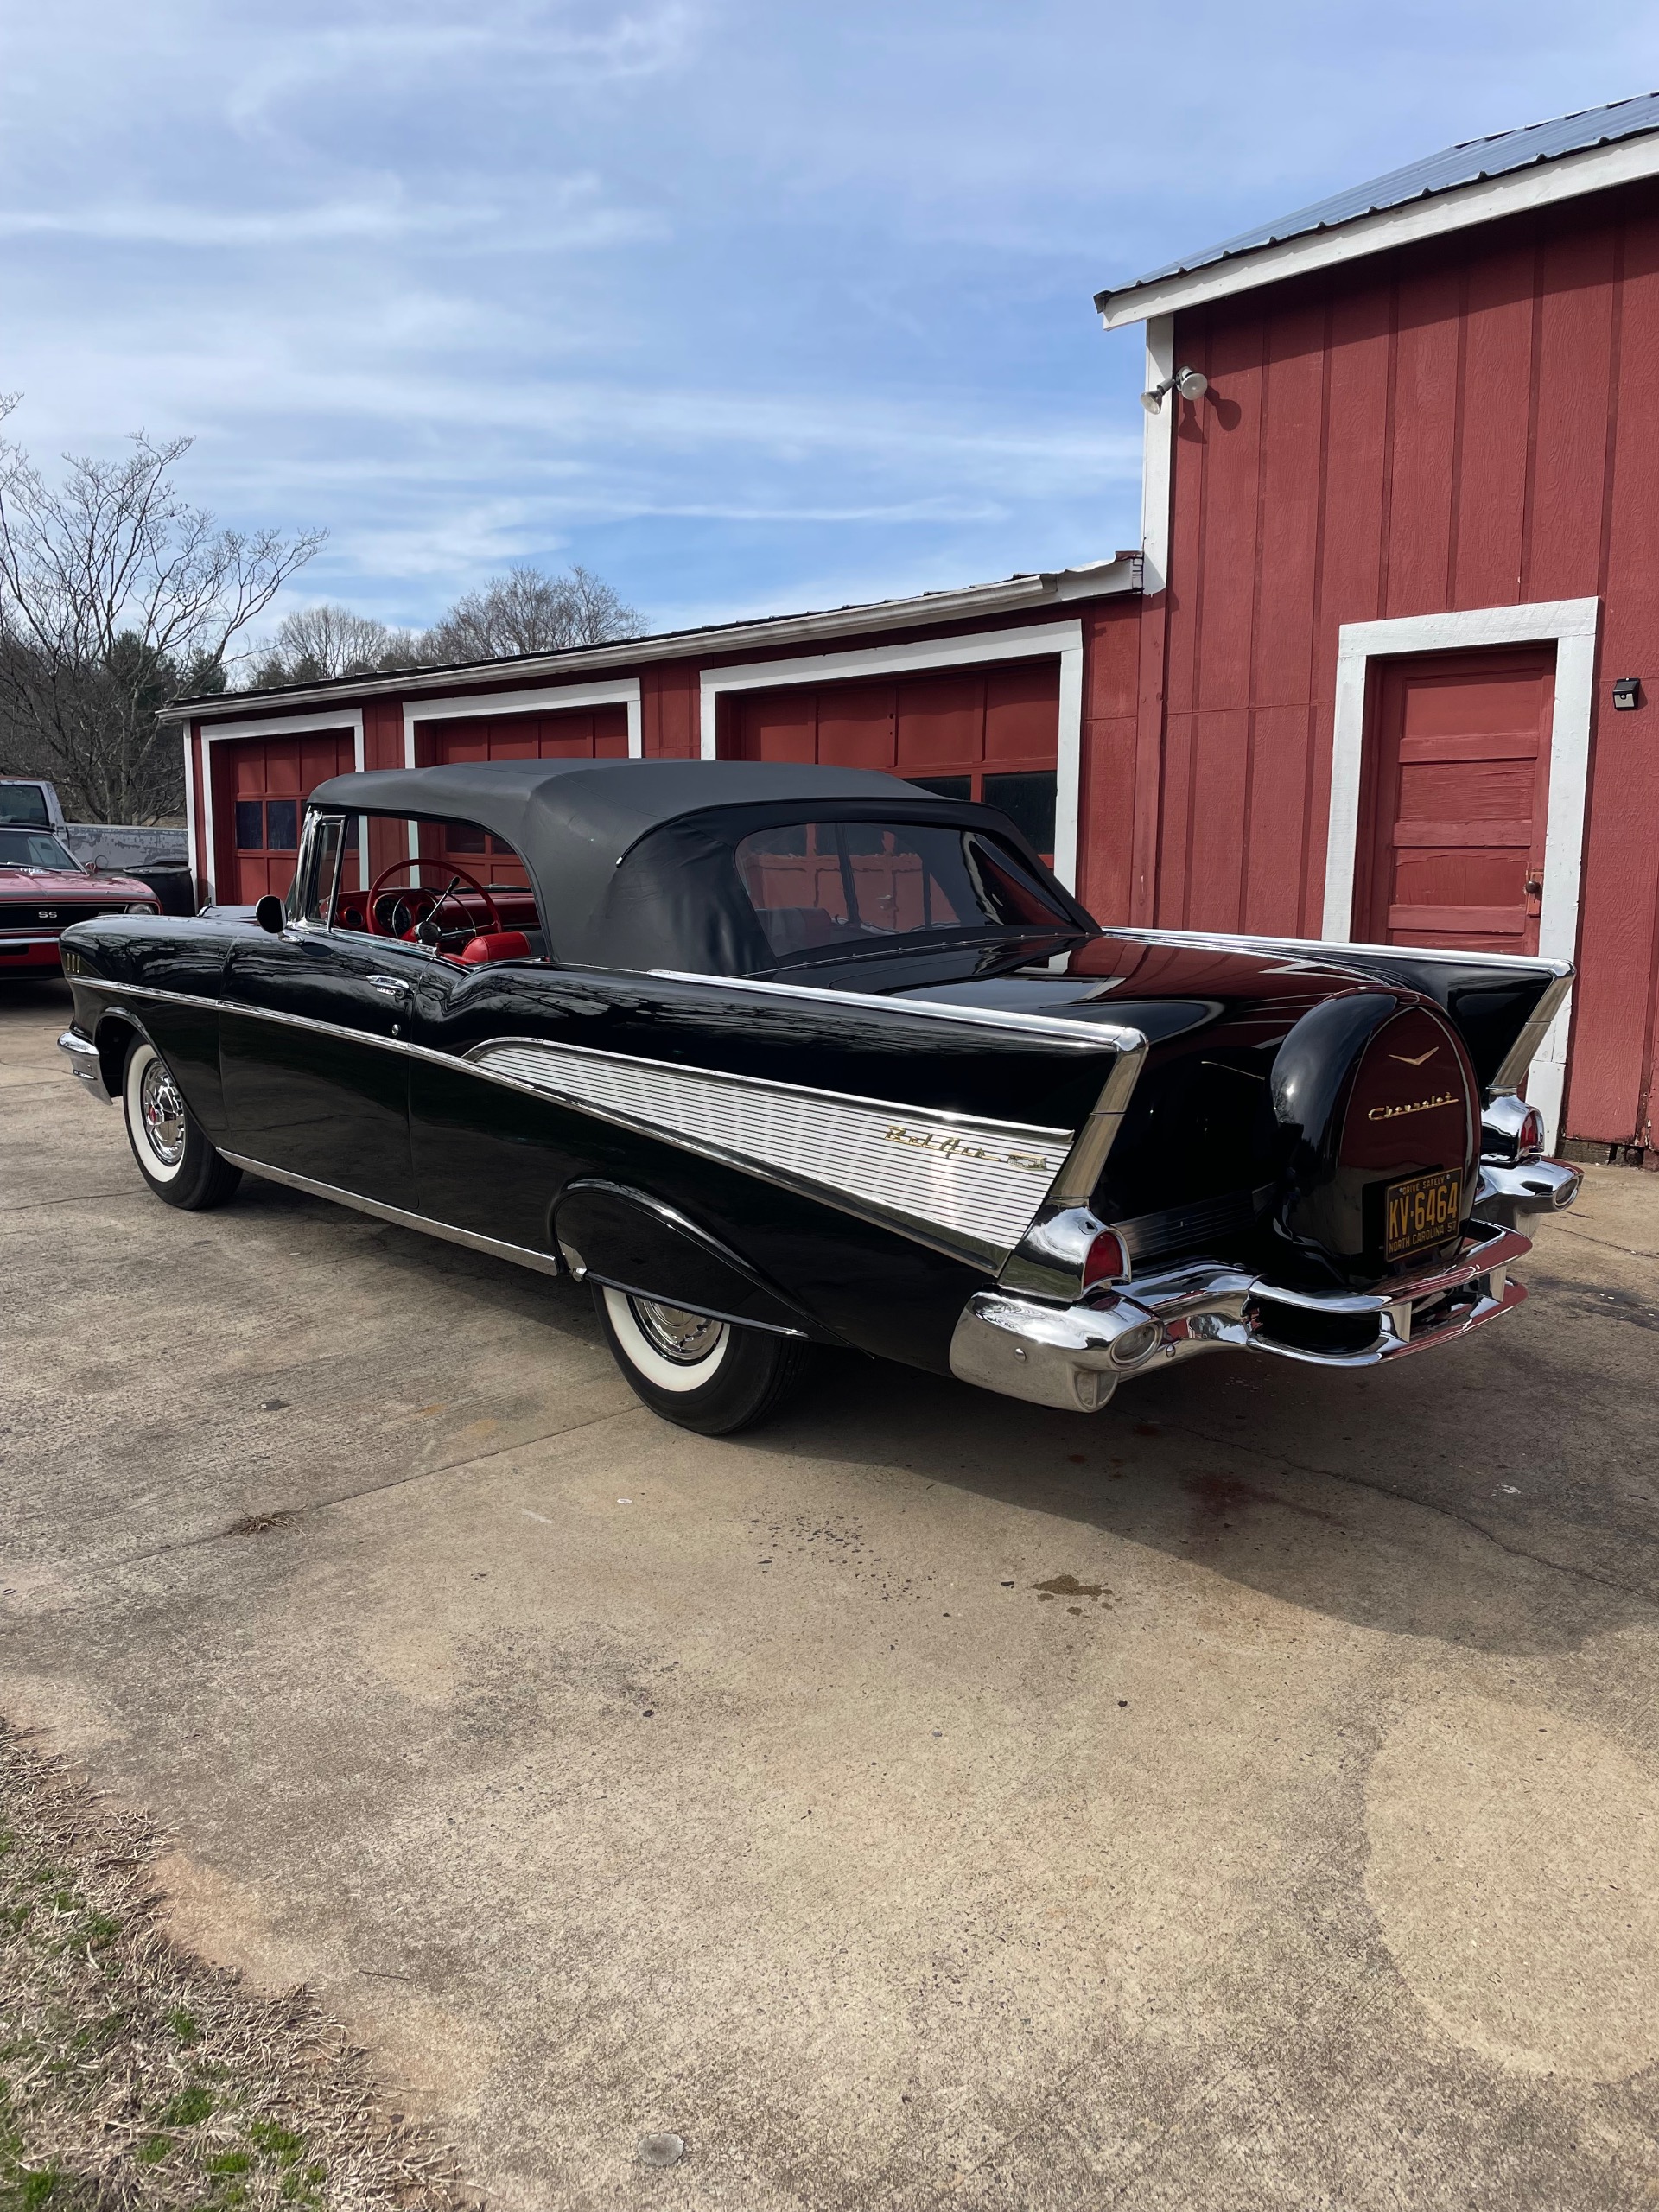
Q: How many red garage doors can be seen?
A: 3